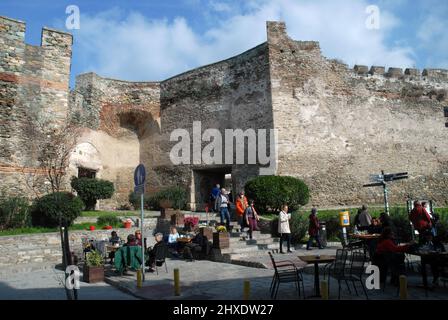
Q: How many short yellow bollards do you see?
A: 5